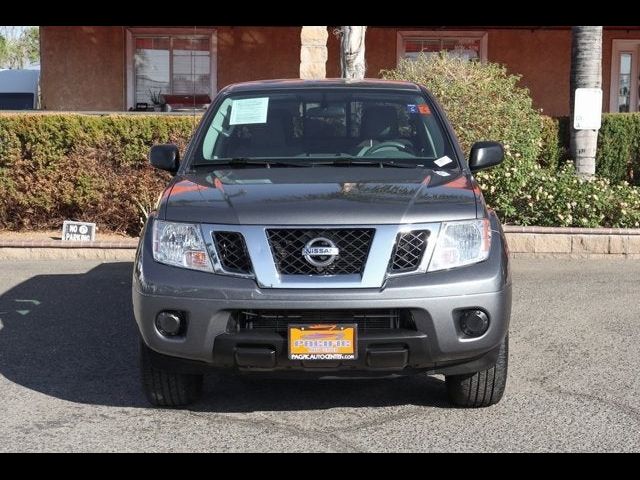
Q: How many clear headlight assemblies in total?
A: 2